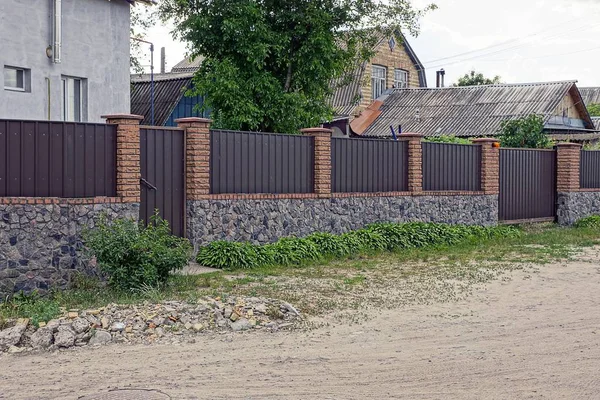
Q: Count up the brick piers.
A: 6